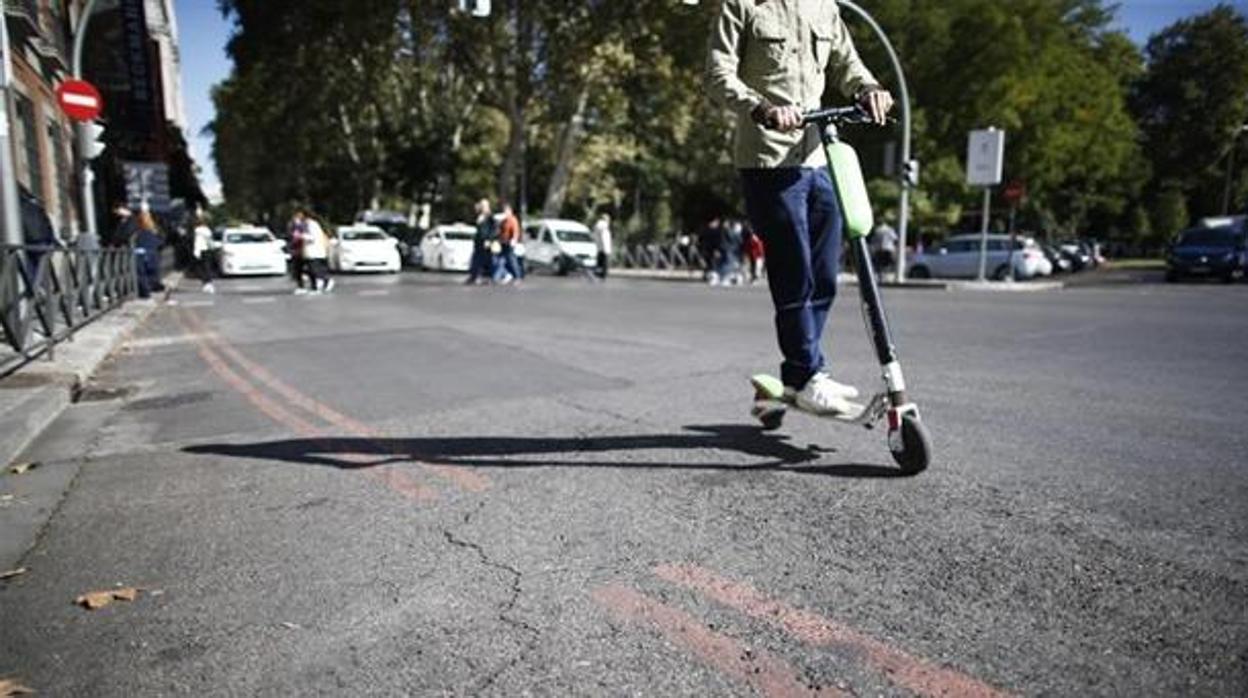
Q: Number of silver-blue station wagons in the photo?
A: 1